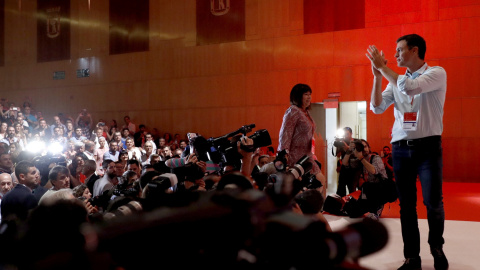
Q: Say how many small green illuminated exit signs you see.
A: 2